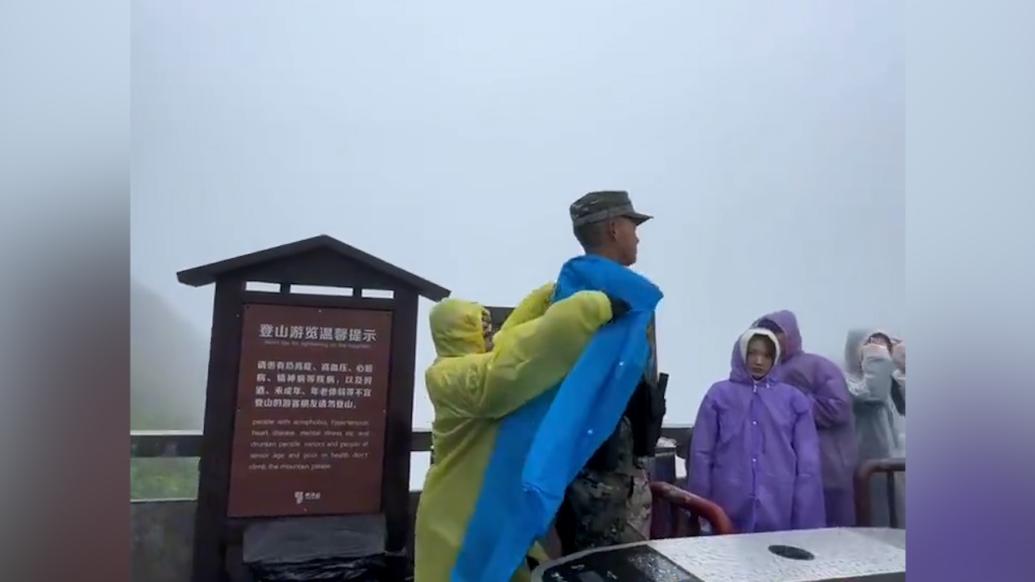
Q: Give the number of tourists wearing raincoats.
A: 4